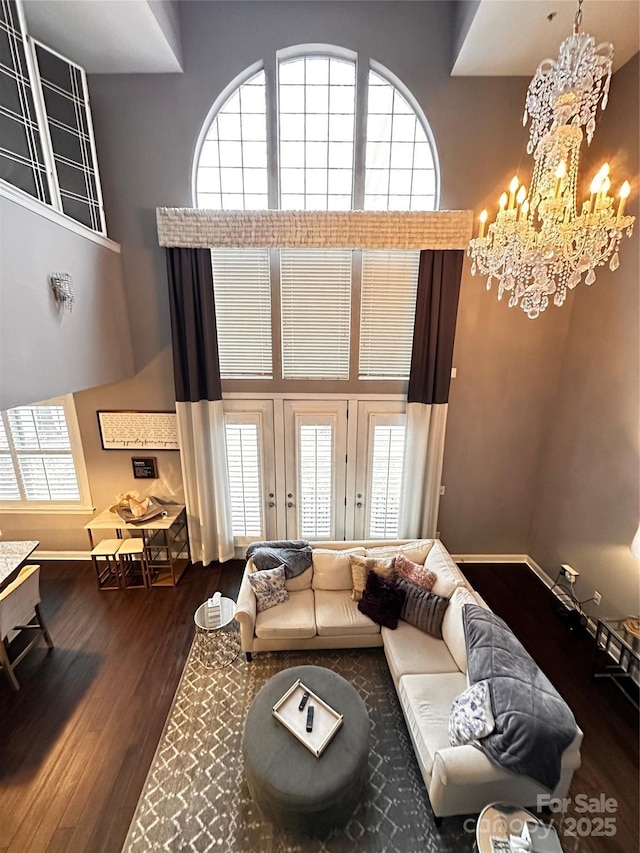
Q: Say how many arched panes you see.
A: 3